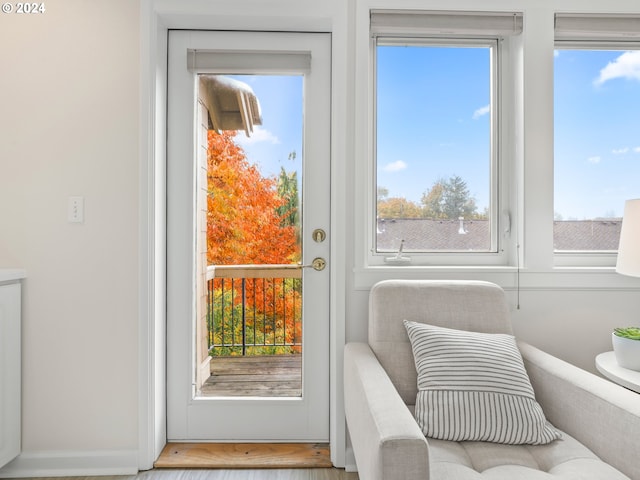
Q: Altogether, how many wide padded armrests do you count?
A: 2